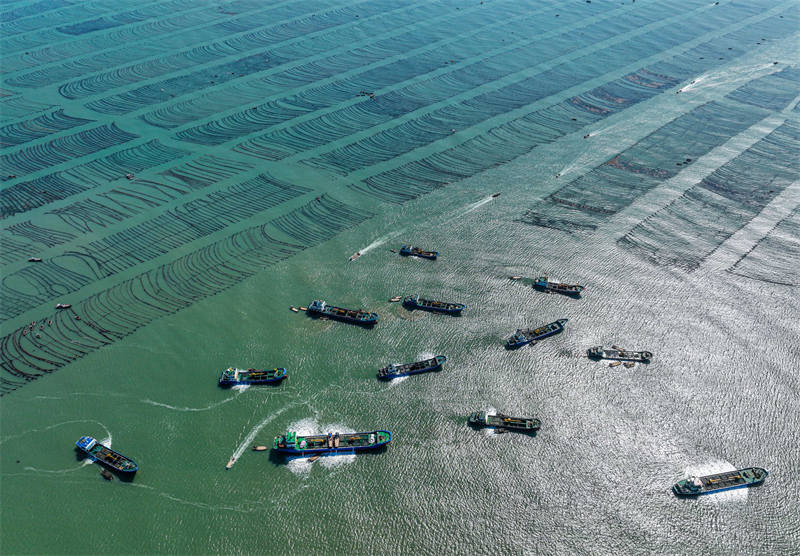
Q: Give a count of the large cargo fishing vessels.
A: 12